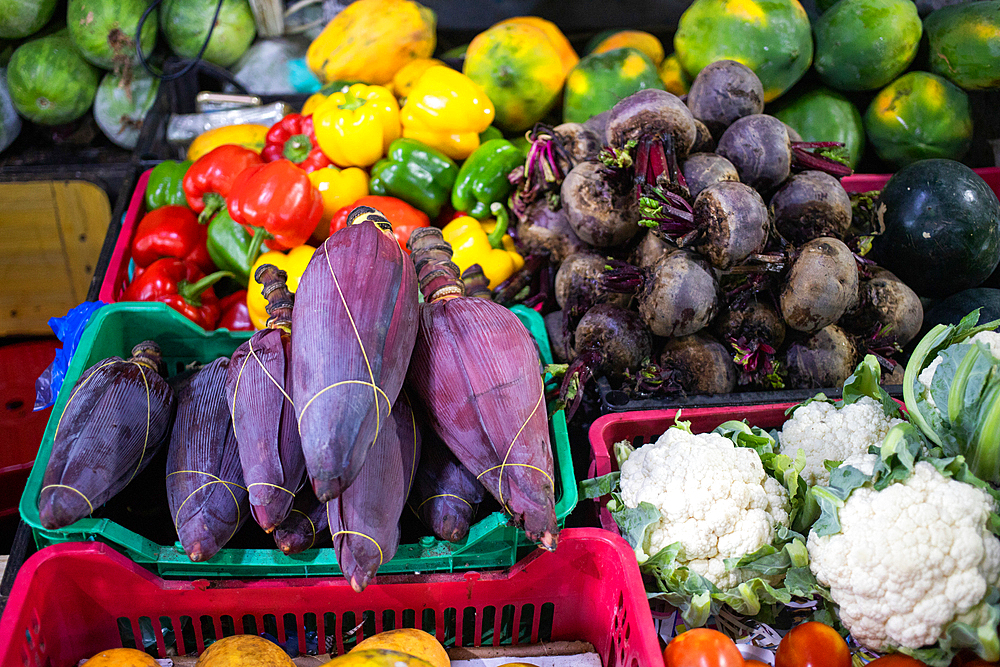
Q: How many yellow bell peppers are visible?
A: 5